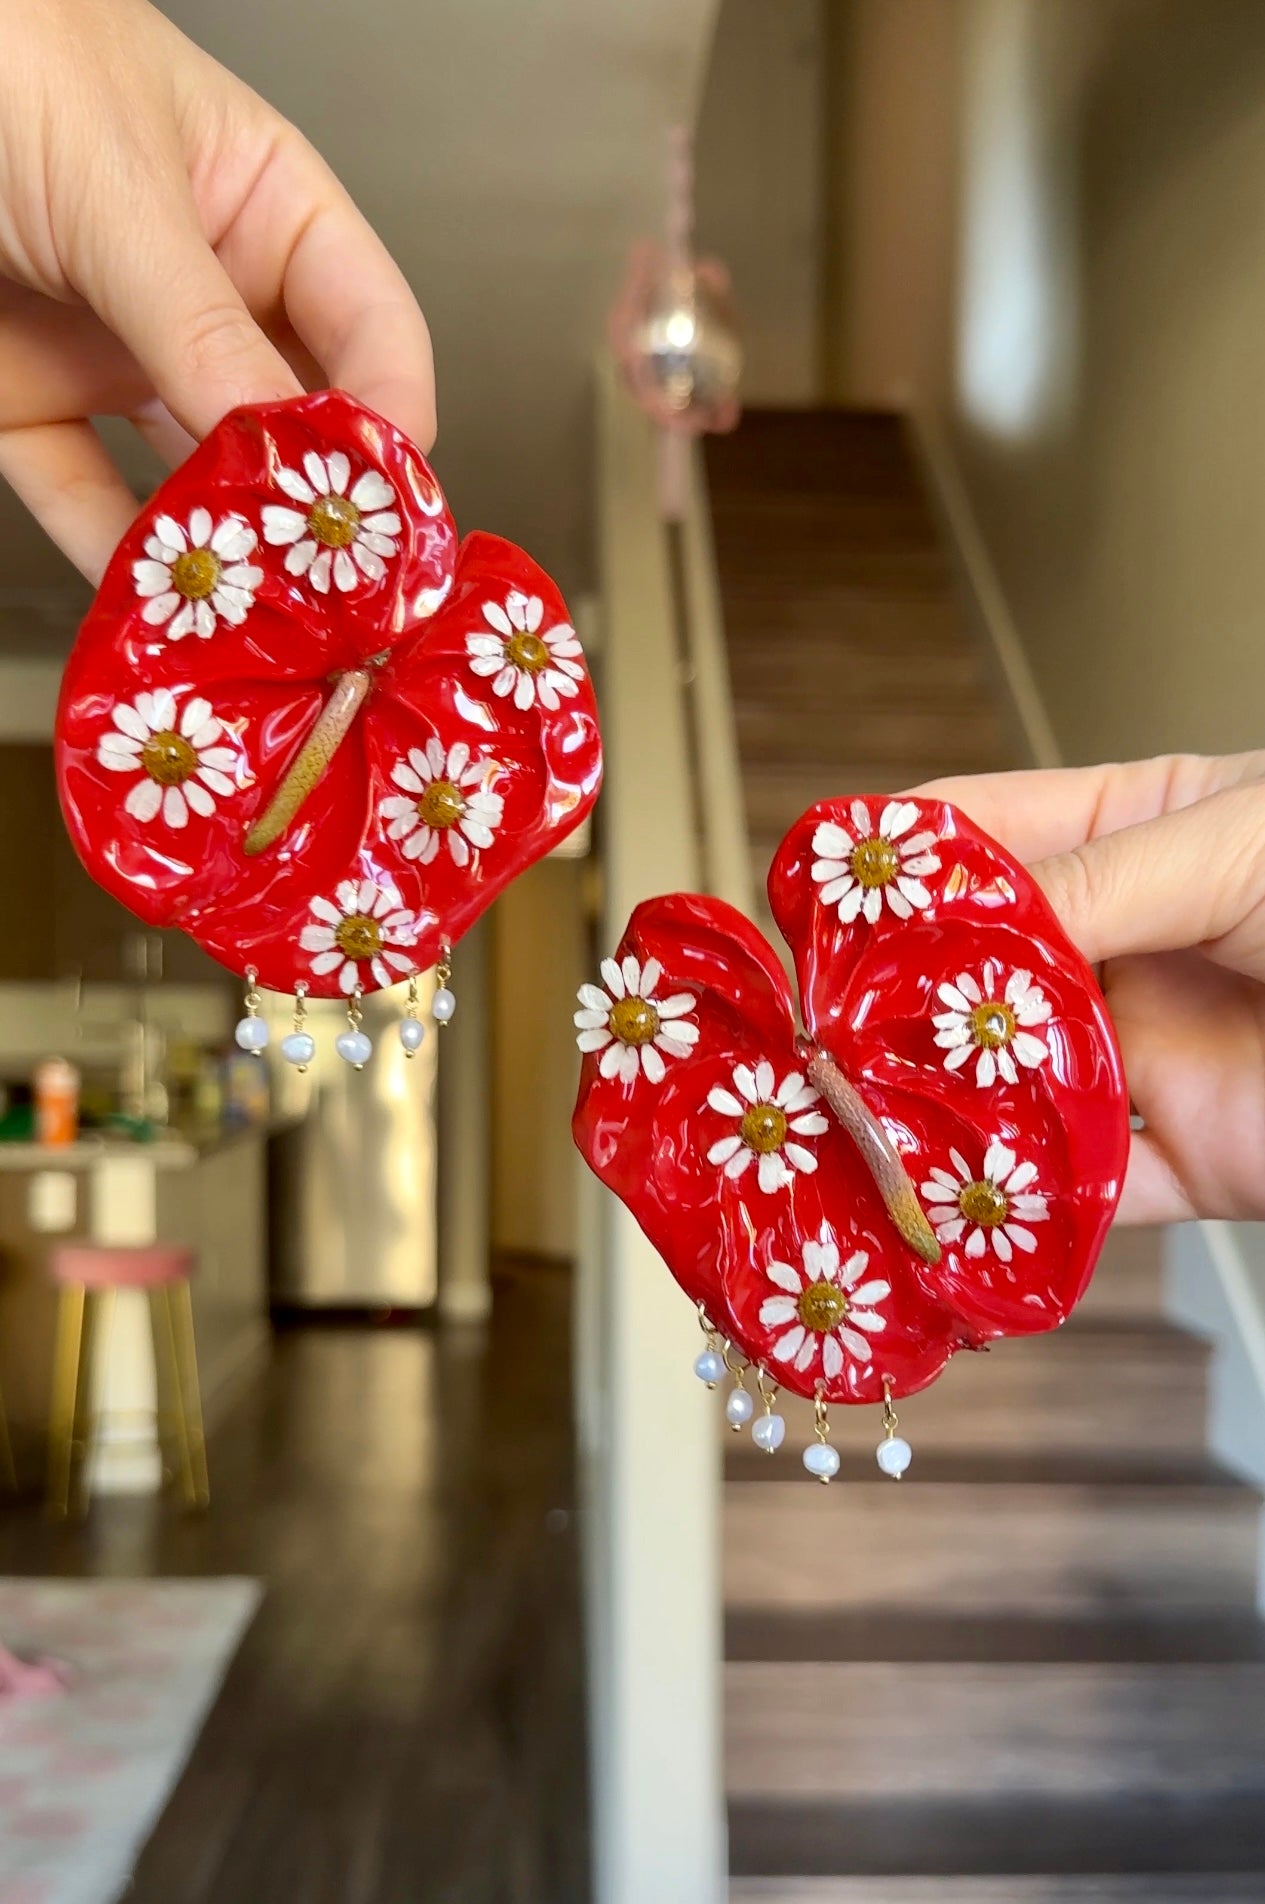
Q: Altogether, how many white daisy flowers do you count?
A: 12